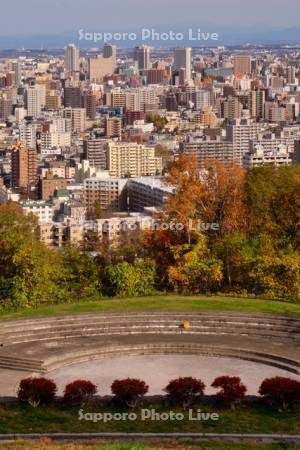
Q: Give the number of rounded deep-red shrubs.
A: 6